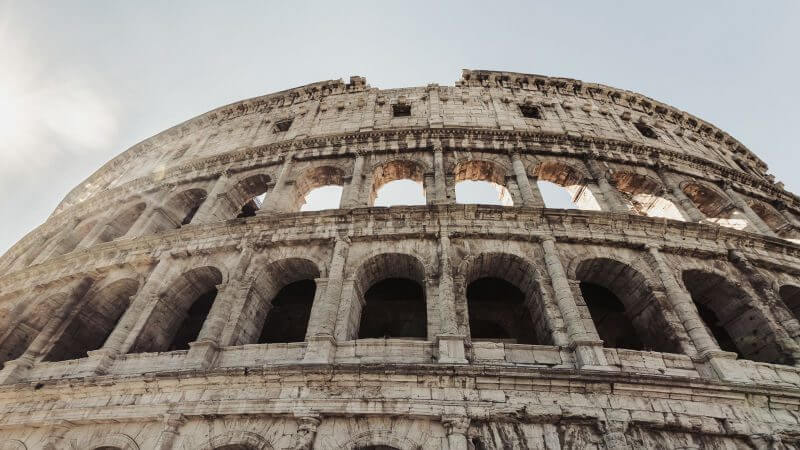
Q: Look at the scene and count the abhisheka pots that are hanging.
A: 0